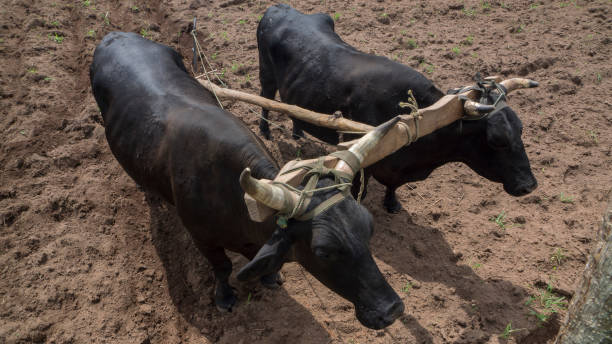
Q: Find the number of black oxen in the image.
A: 2